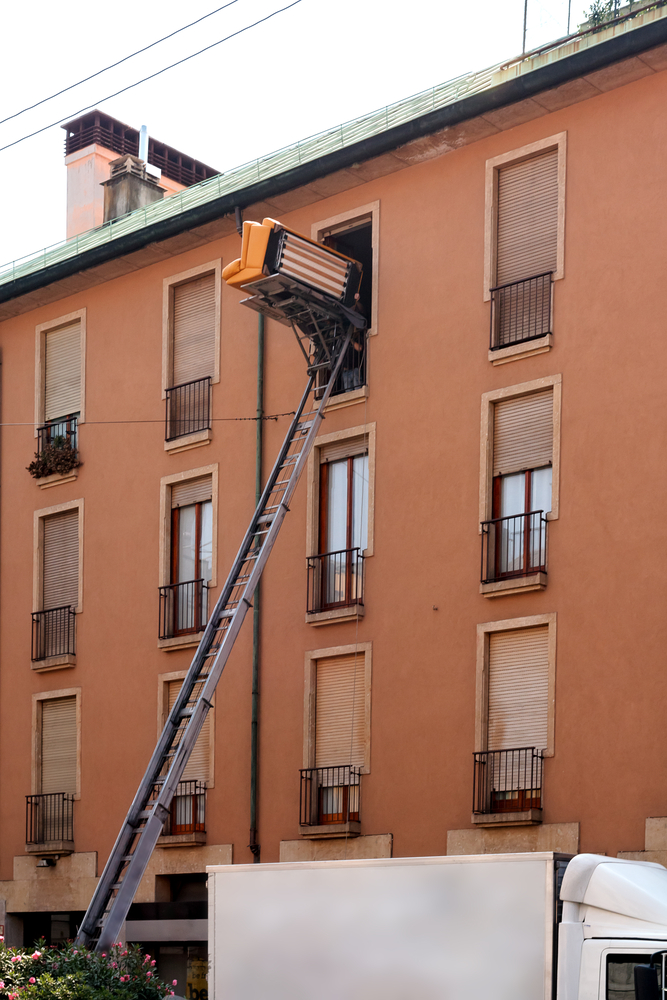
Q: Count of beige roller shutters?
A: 11